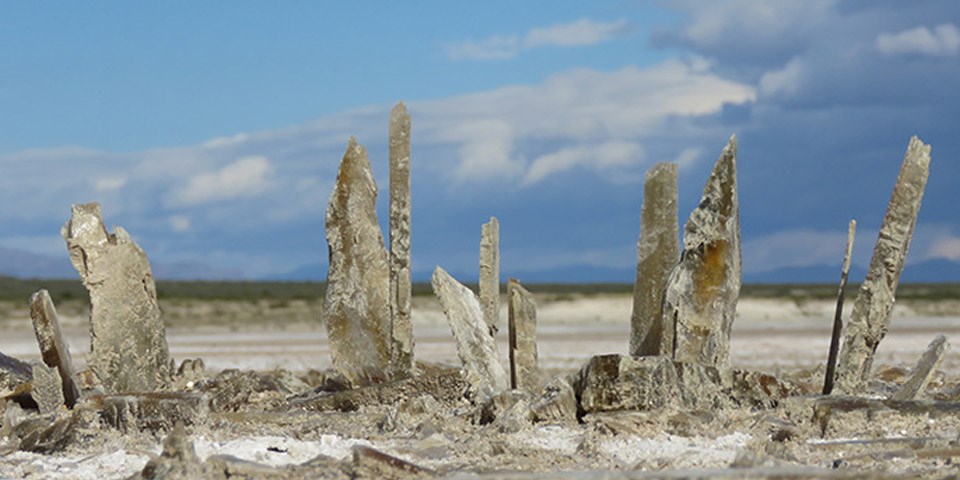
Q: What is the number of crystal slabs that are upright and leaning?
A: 12